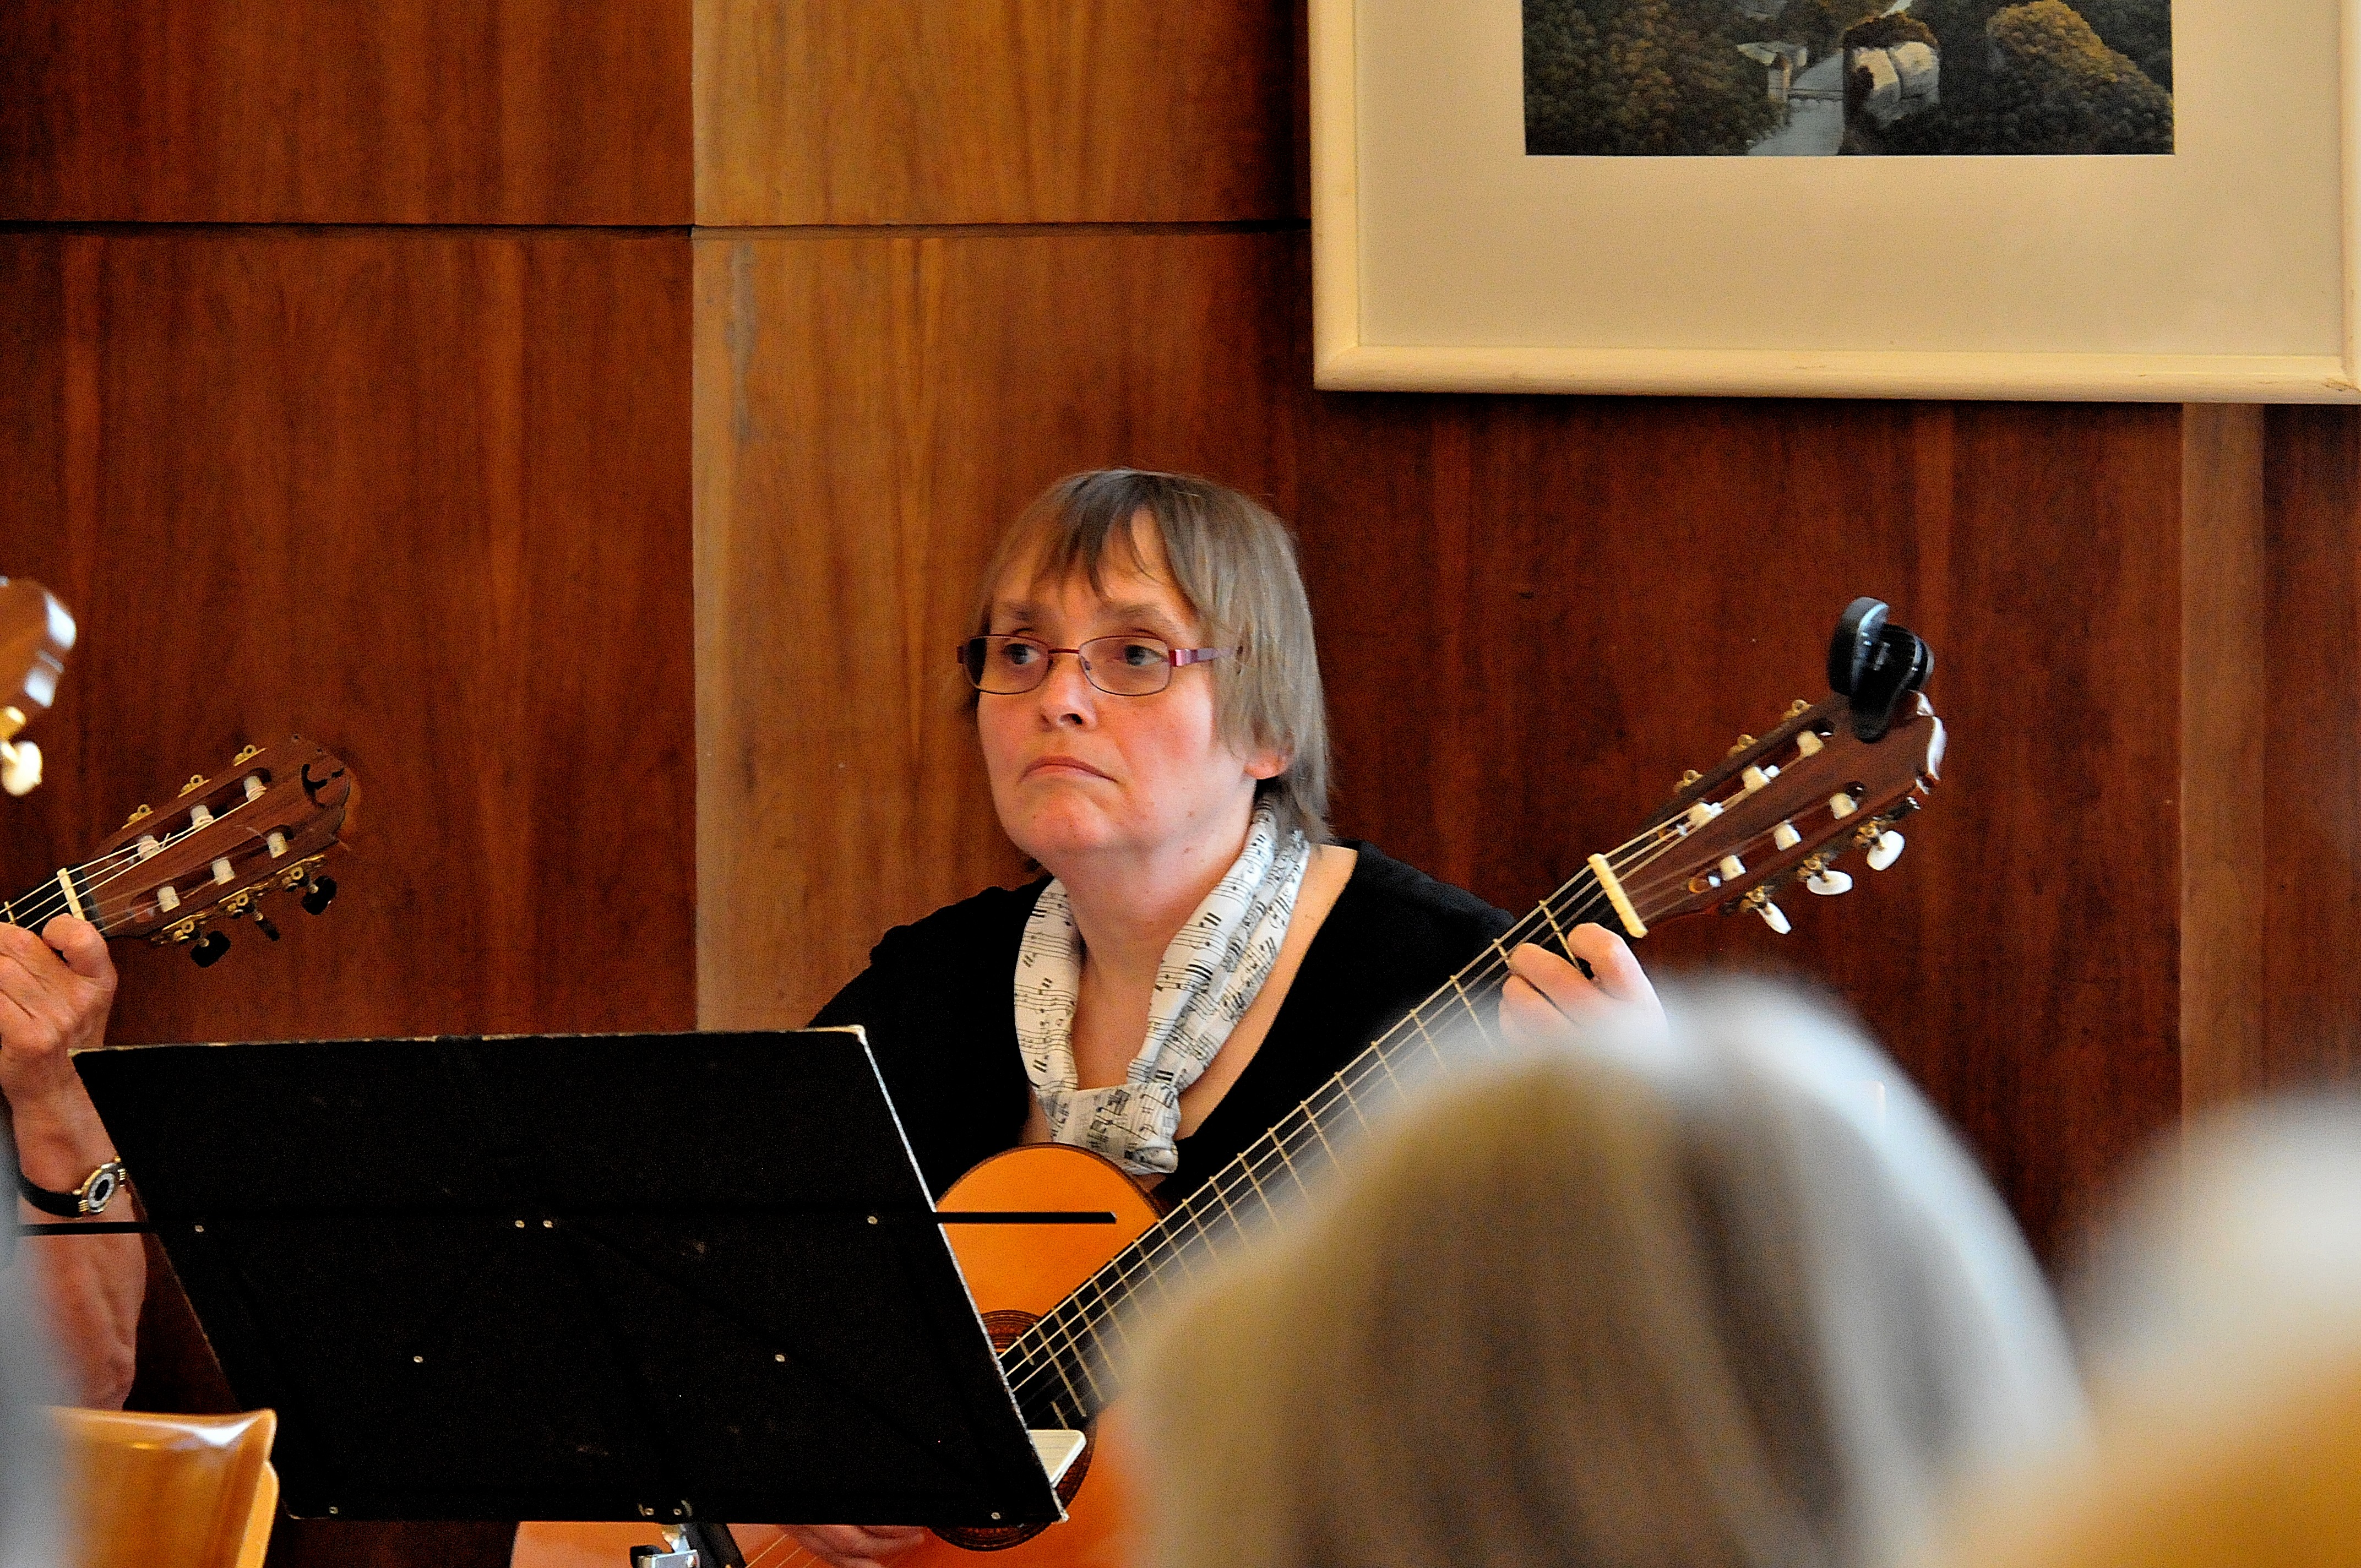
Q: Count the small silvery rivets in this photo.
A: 10